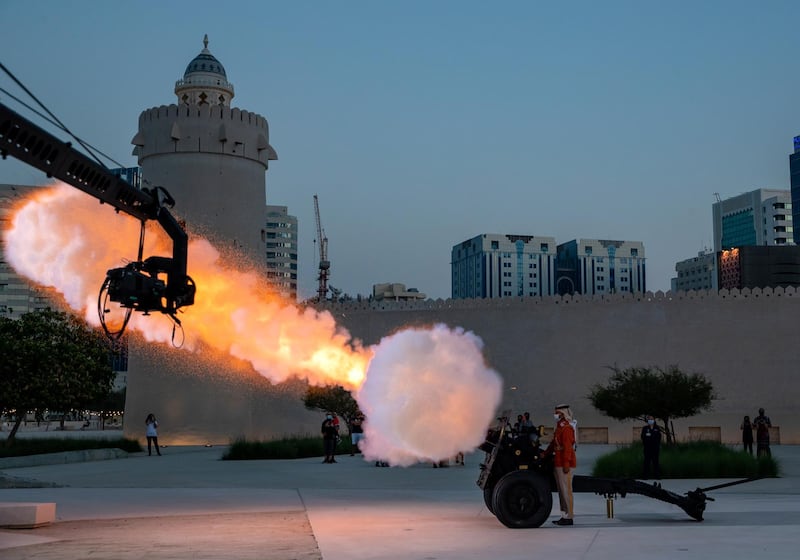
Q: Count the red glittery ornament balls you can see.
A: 0